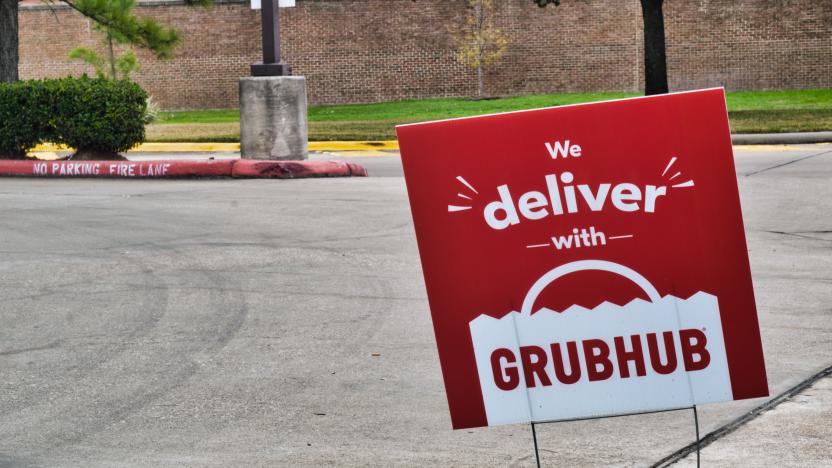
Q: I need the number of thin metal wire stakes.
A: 2